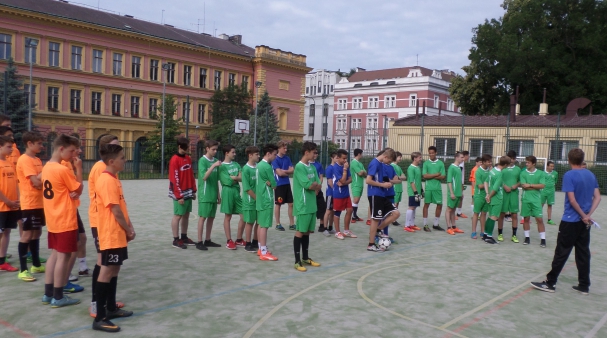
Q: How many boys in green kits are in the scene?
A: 15